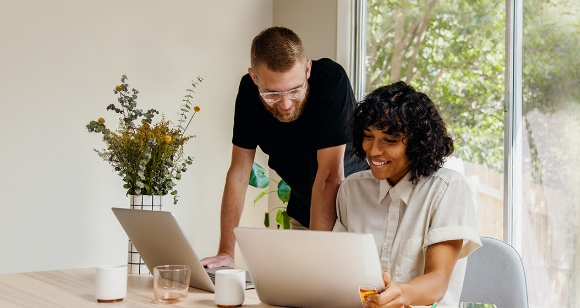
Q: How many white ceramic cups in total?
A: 2